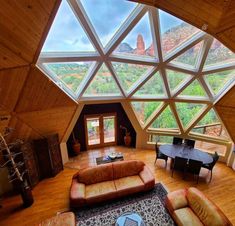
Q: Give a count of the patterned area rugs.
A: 1